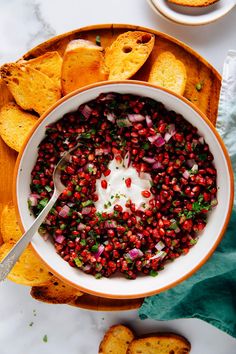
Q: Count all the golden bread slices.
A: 12